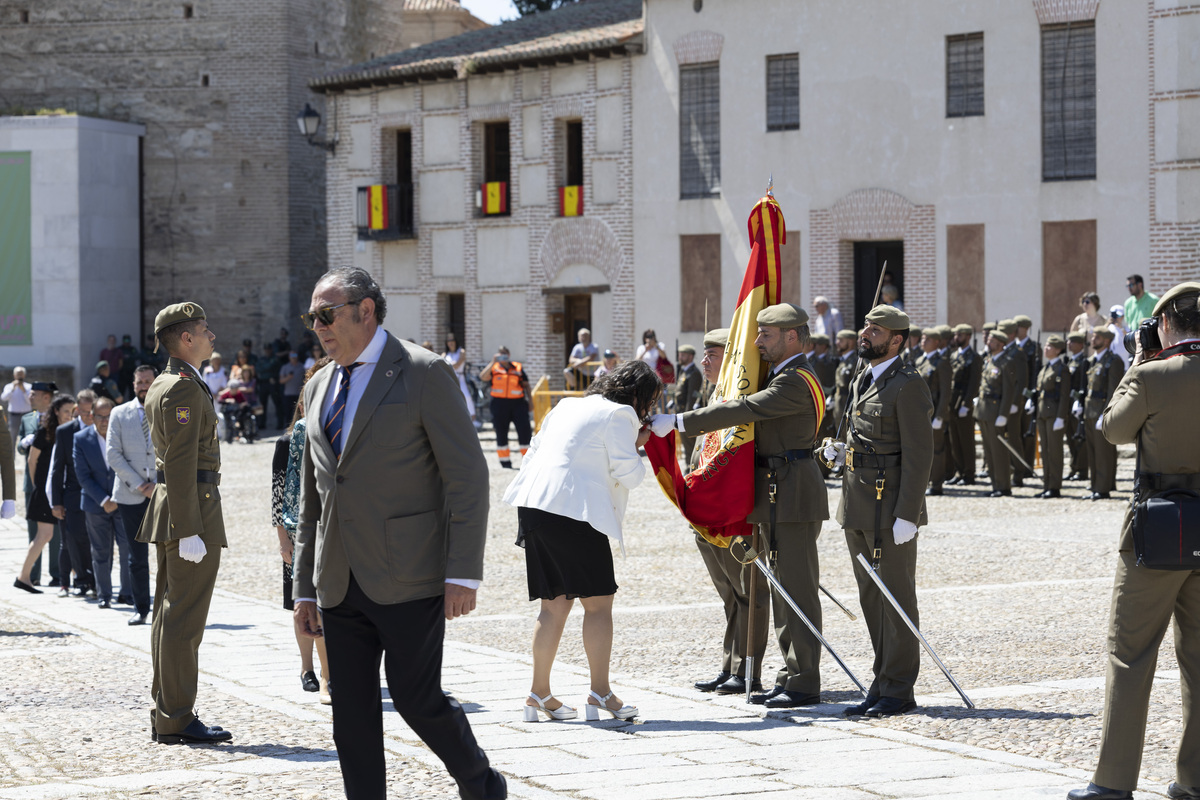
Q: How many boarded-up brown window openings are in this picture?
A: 4